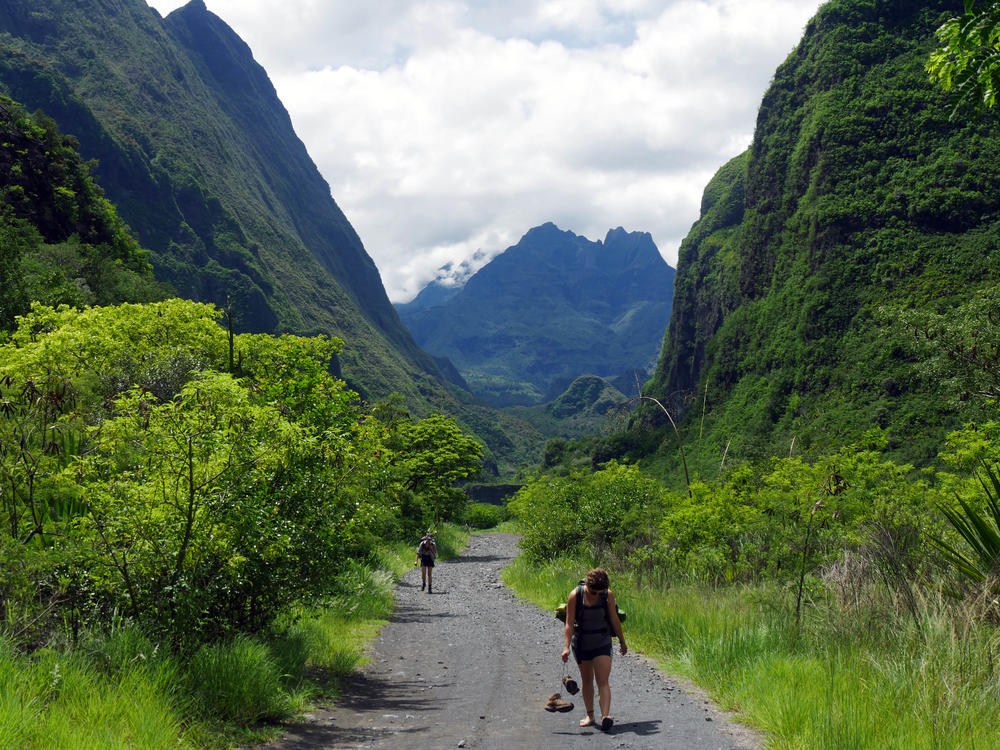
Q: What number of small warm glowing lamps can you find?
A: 0